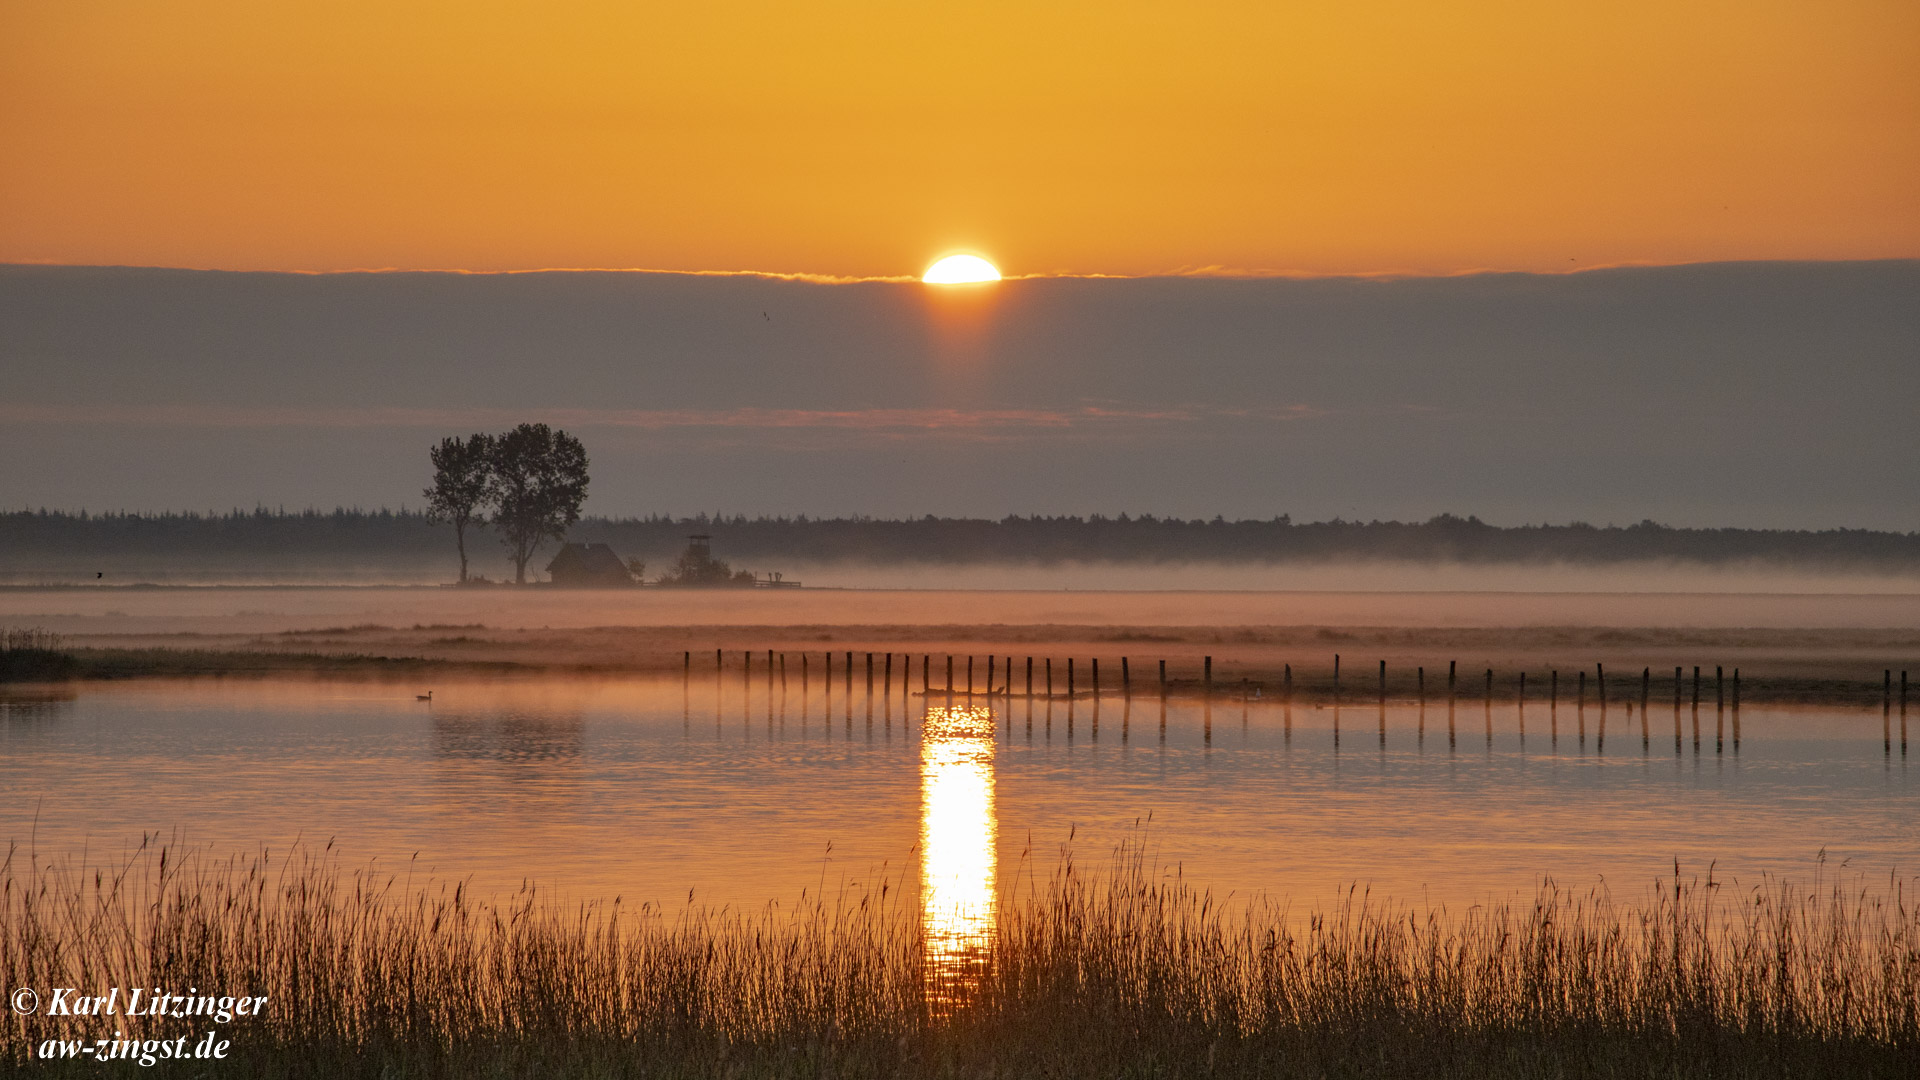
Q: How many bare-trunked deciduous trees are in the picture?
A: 2